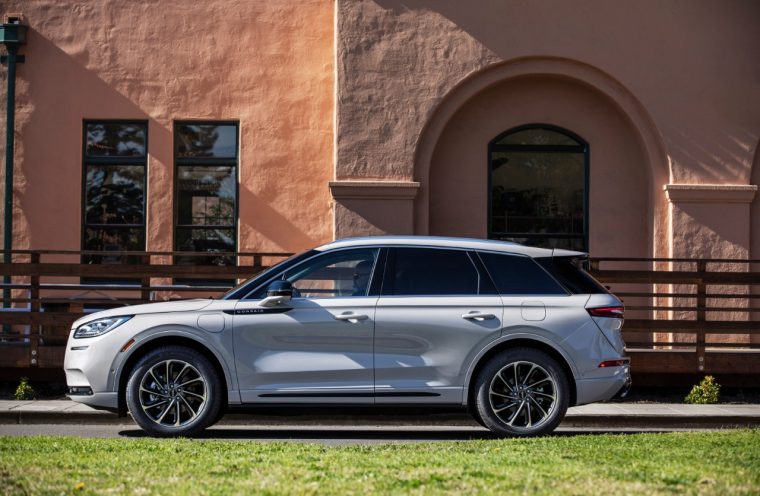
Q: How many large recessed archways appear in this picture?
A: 1